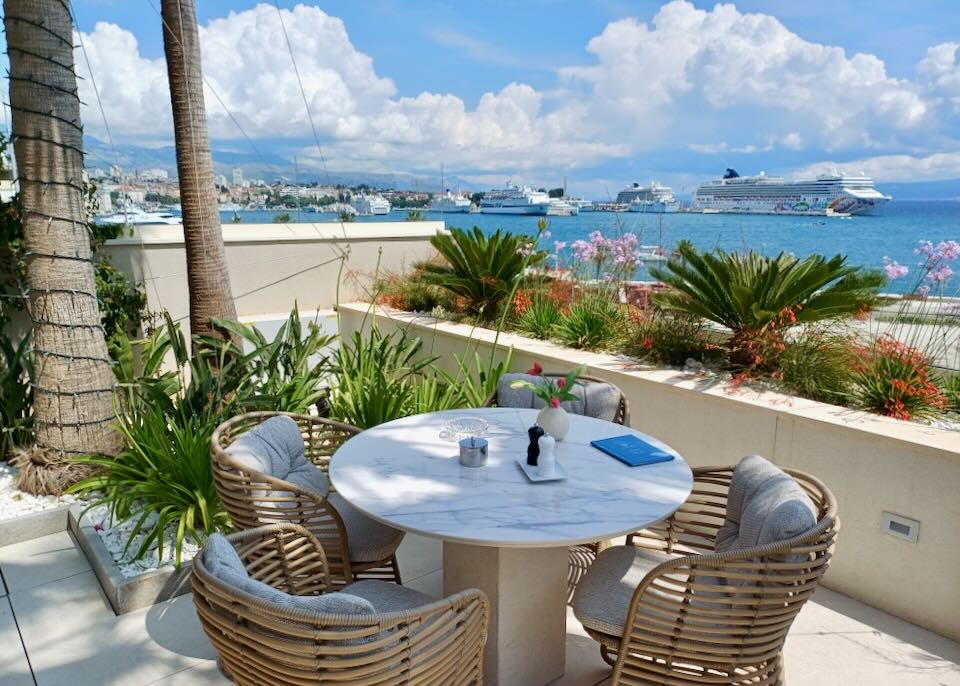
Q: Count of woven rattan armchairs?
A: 4